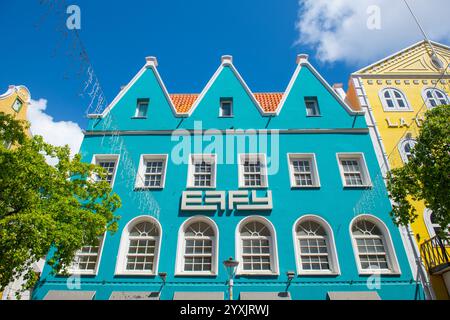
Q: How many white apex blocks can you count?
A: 3